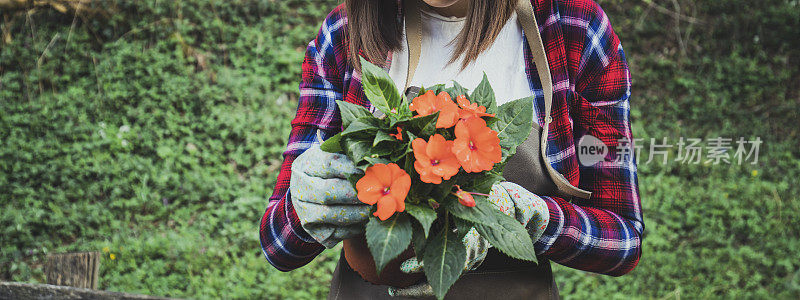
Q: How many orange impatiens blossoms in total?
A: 5